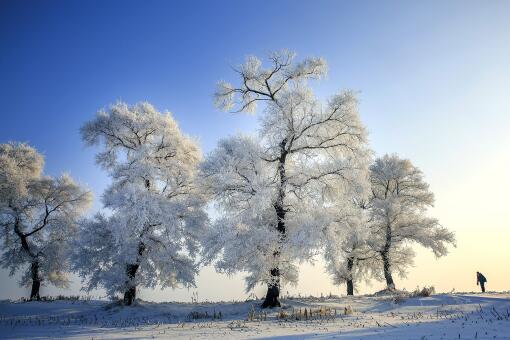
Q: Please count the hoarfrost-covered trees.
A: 5